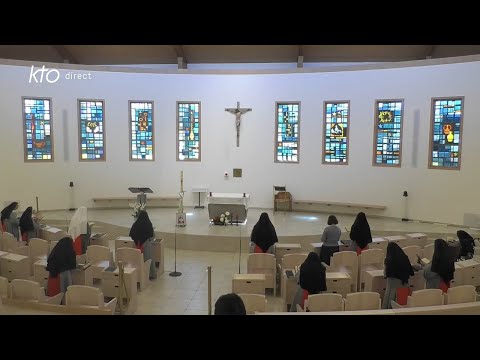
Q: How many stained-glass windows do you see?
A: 8